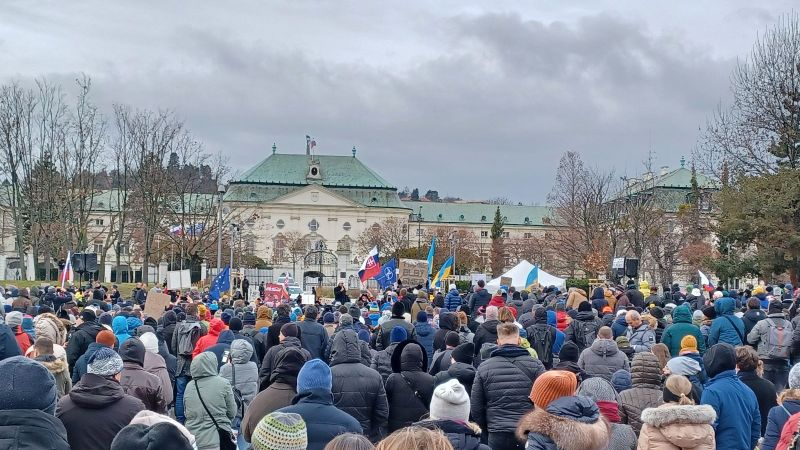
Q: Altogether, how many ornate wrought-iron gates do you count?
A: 1